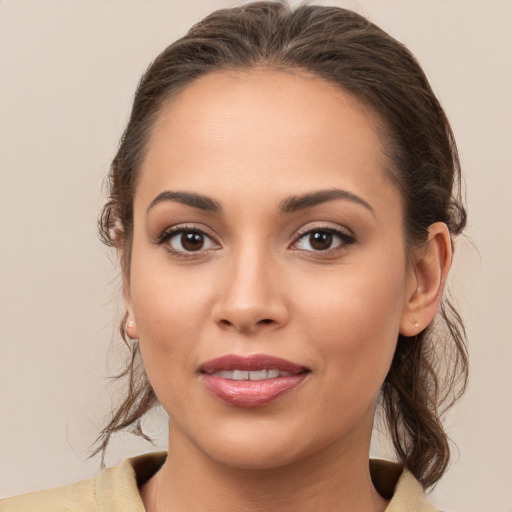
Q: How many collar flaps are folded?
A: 2